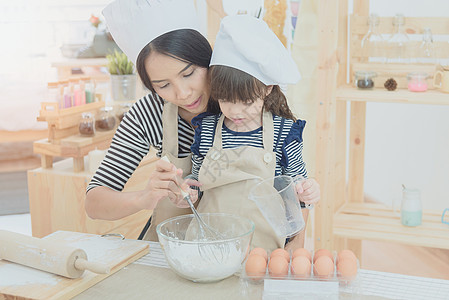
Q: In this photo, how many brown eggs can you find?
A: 10